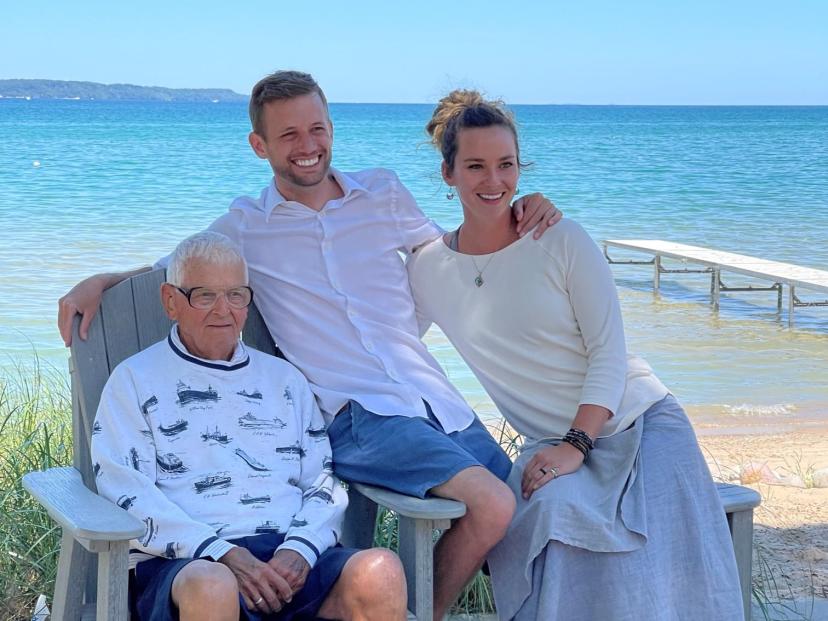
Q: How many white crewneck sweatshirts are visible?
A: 1